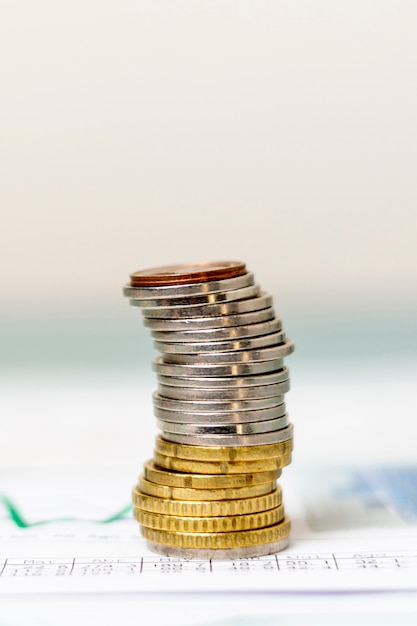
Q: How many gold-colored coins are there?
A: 7